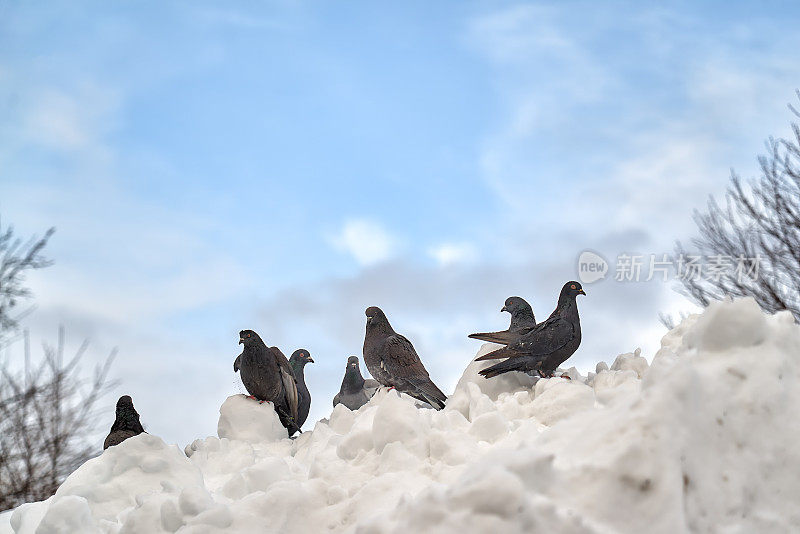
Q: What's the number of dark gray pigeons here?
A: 7